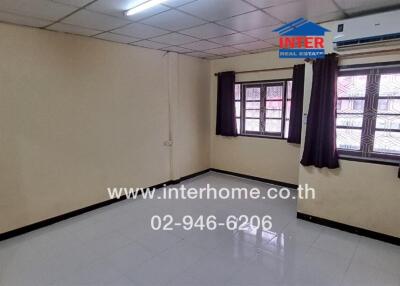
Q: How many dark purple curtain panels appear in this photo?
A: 3